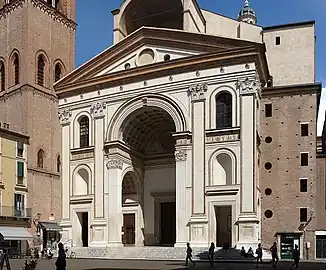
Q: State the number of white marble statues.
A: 0